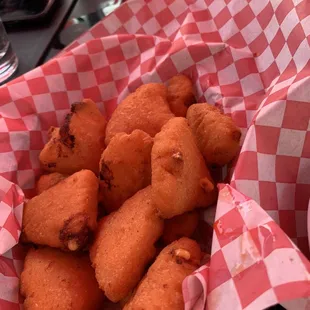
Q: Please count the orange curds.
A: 12